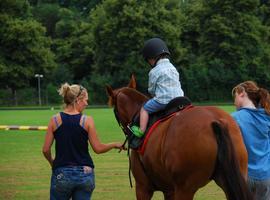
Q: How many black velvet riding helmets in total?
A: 1